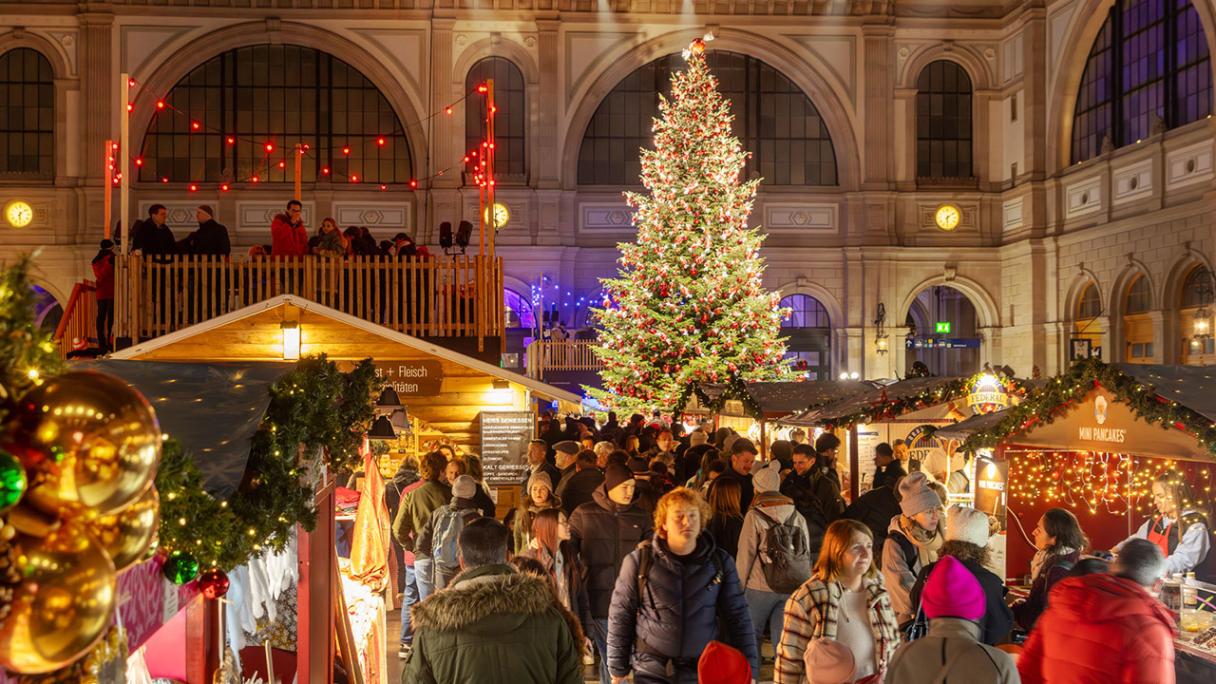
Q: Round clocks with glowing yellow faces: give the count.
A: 3